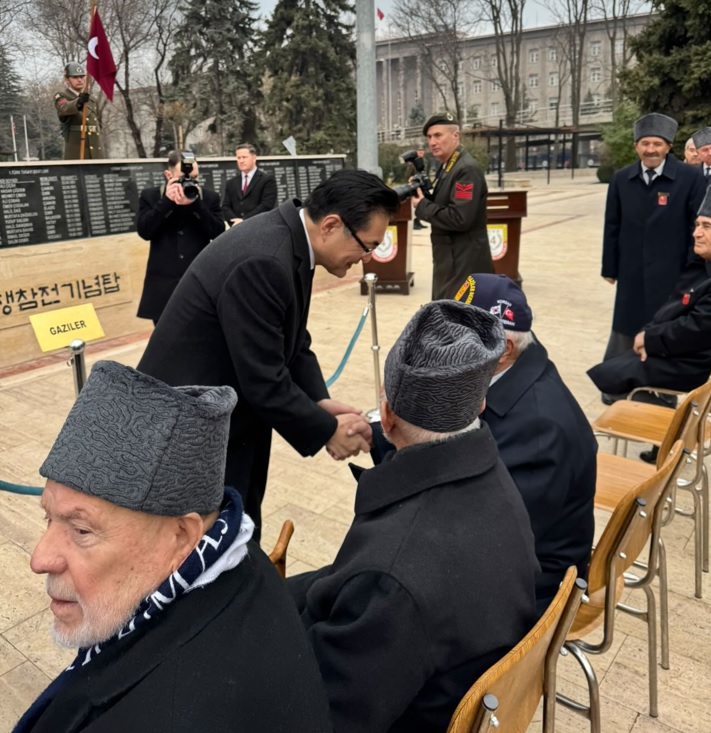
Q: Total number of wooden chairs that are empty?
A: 2